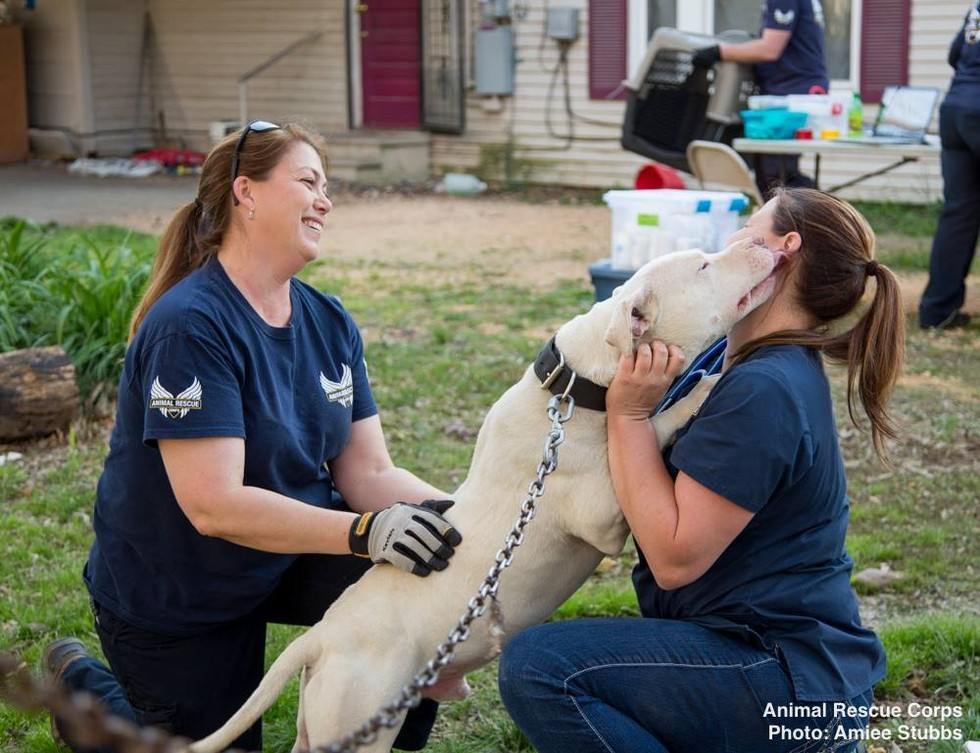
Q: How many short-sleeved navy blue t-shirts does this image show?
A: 3